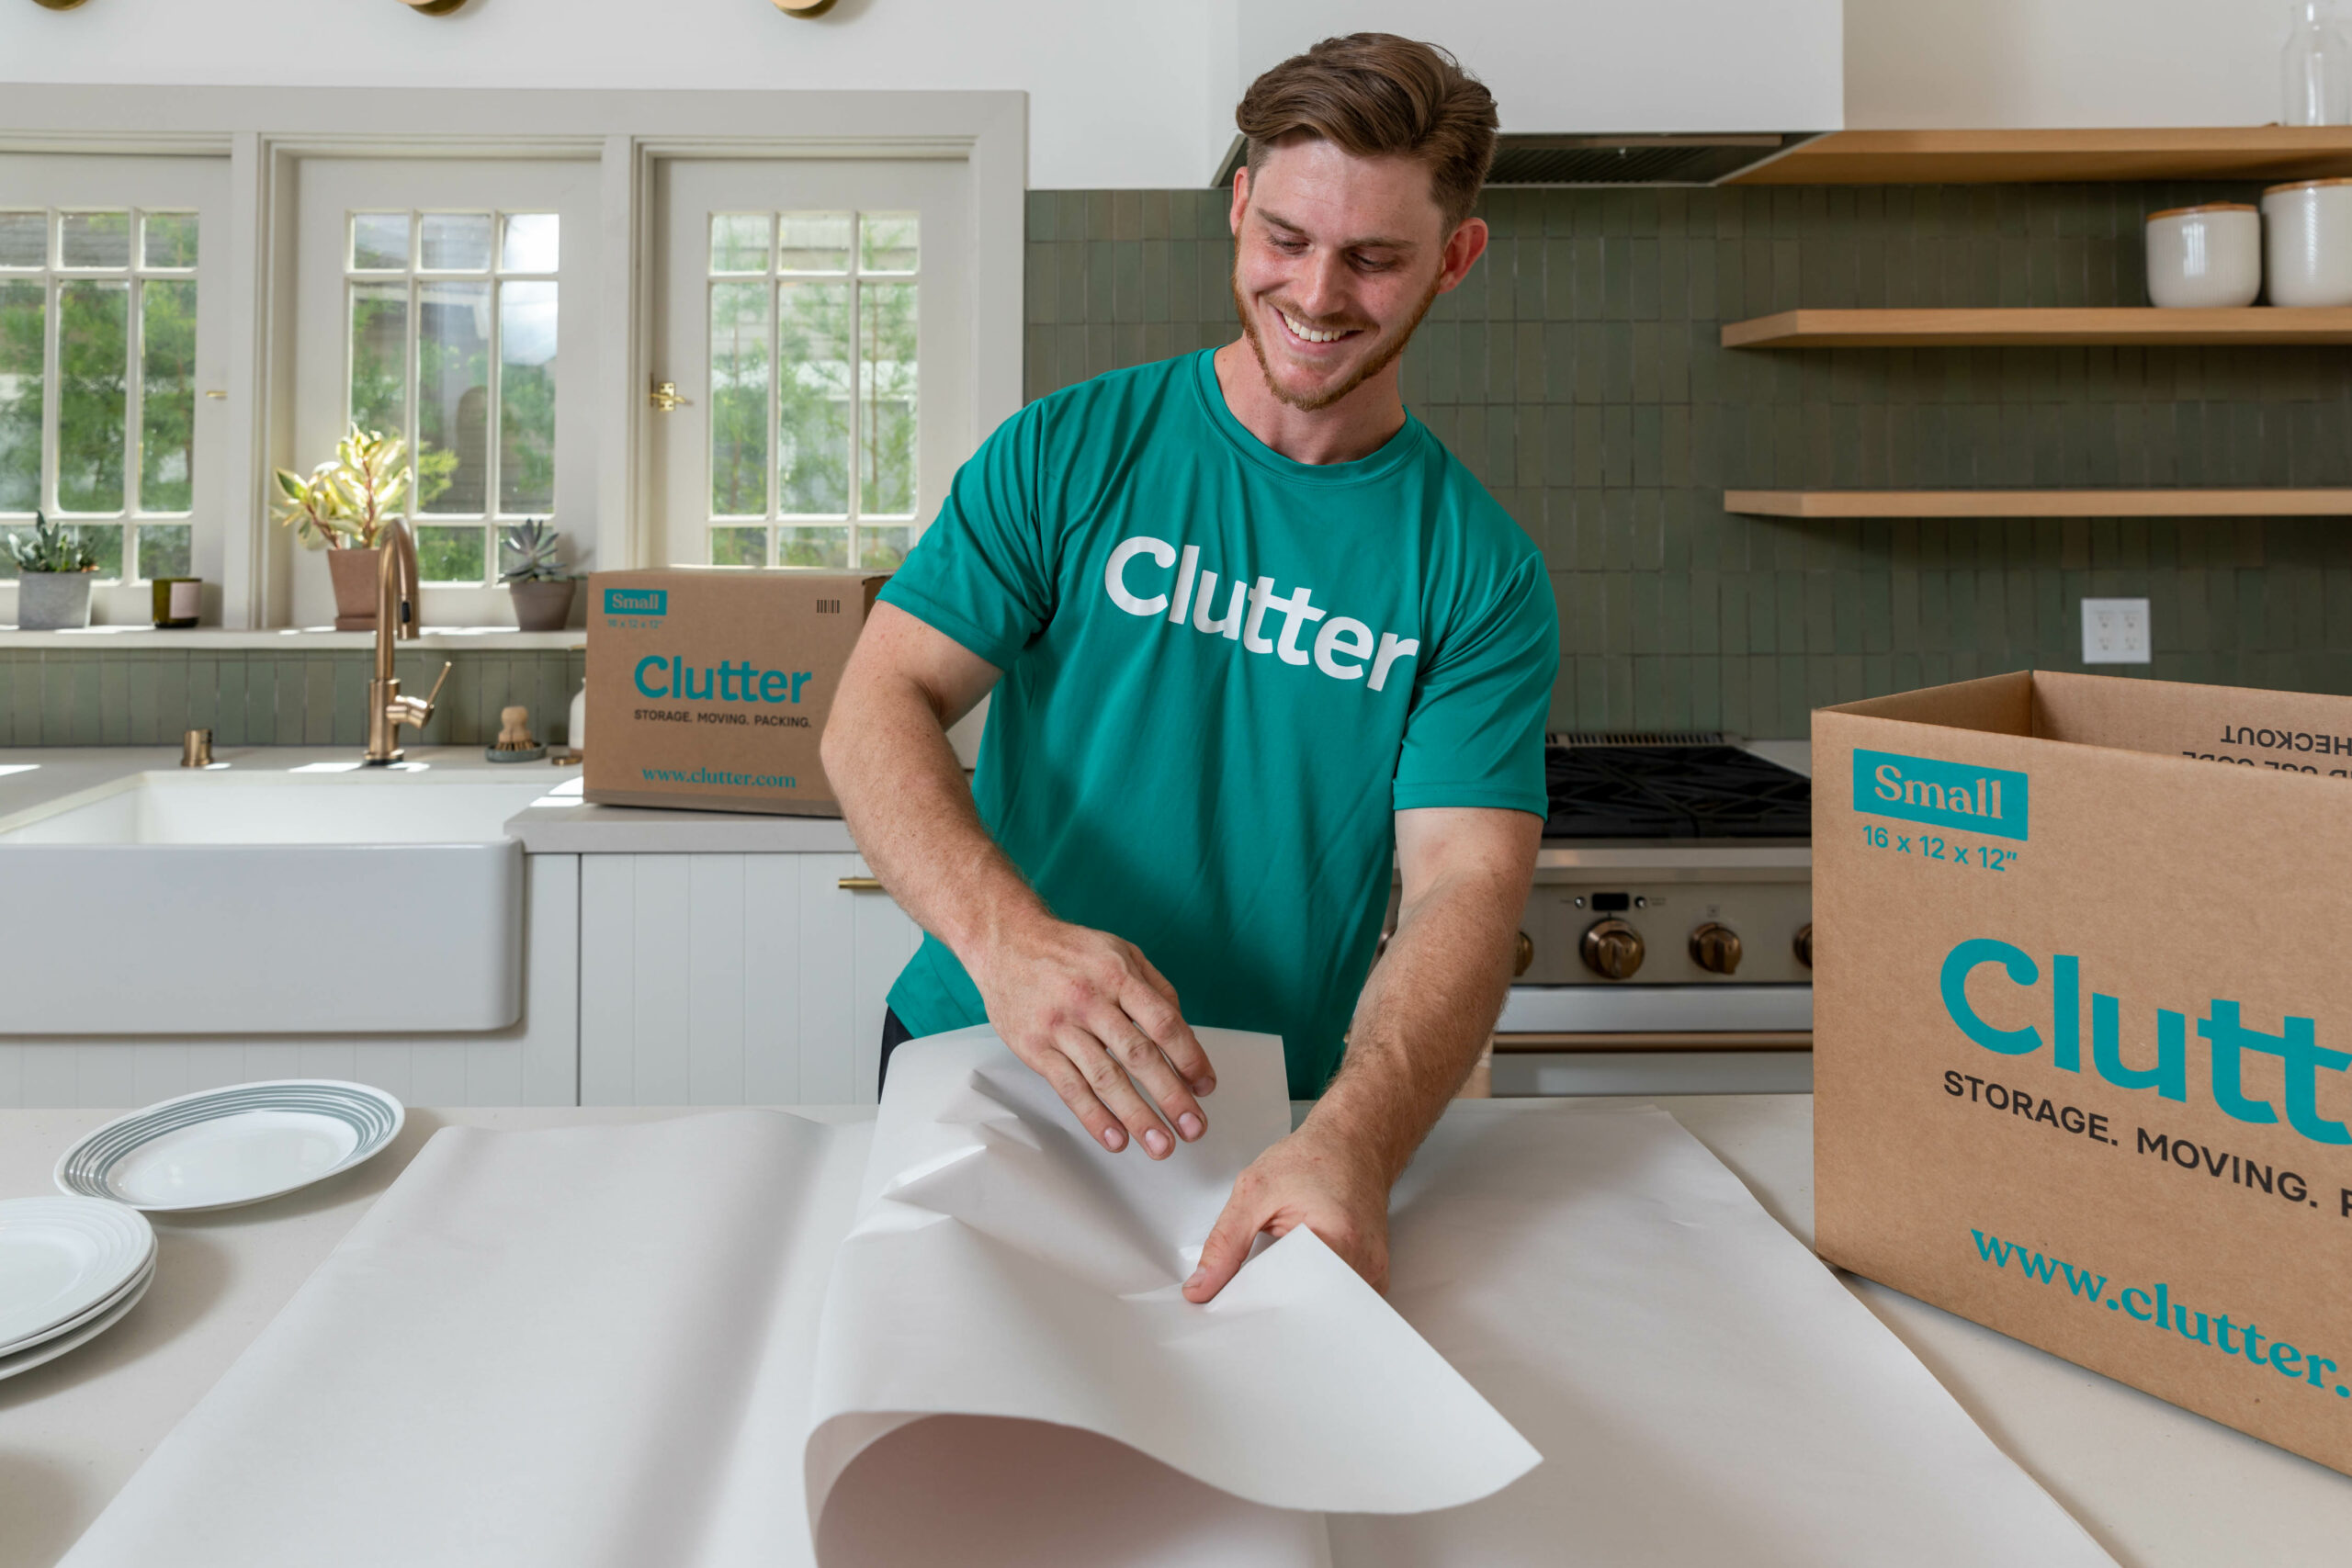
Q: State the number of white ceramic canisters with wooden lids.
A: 2